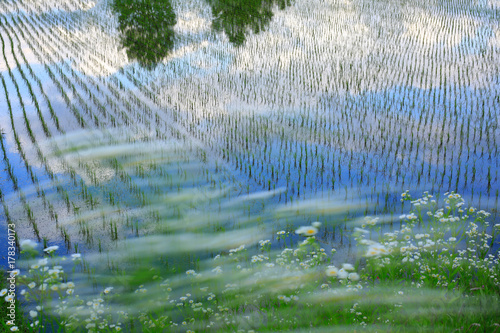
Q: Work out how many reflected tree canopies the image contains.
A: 2